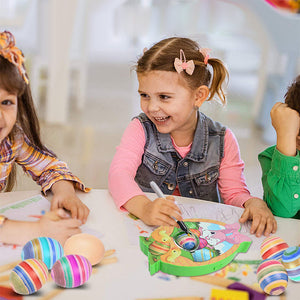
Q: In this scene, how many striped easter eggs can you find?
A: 7